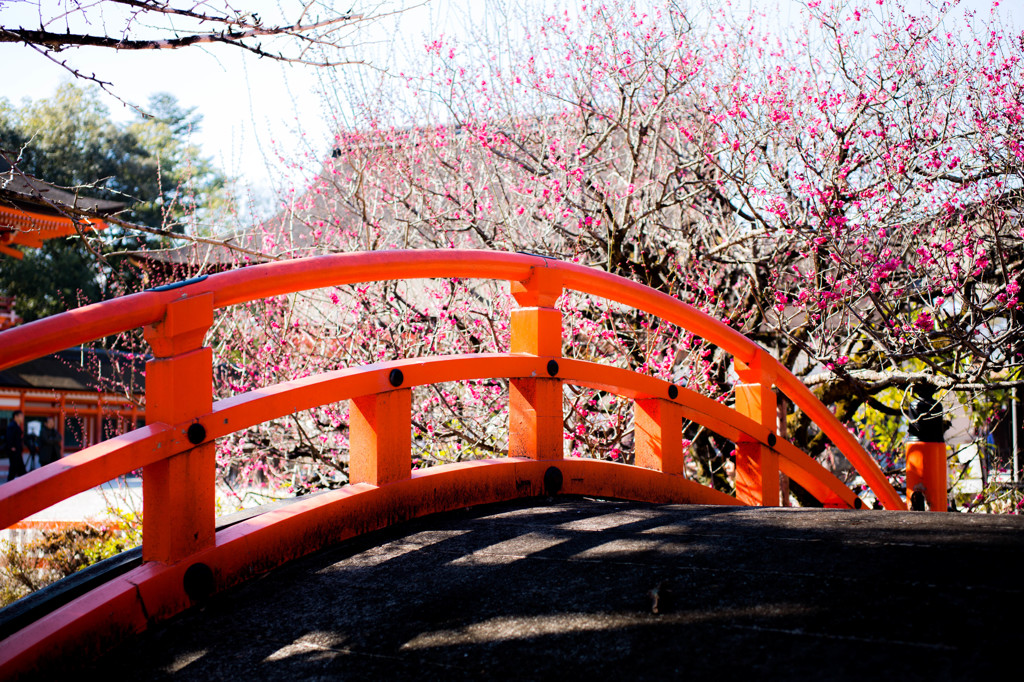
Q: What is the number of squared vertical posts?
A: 5